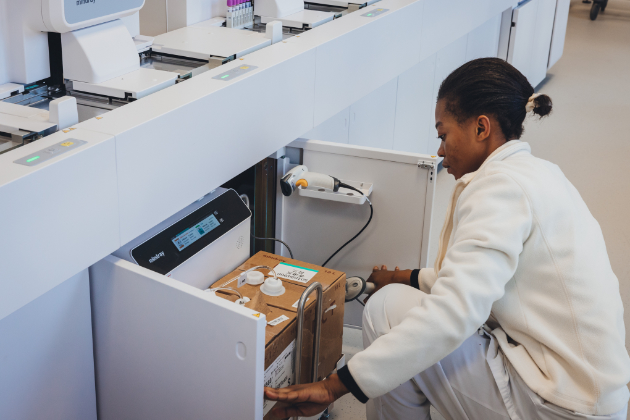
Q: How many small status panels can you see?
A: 3